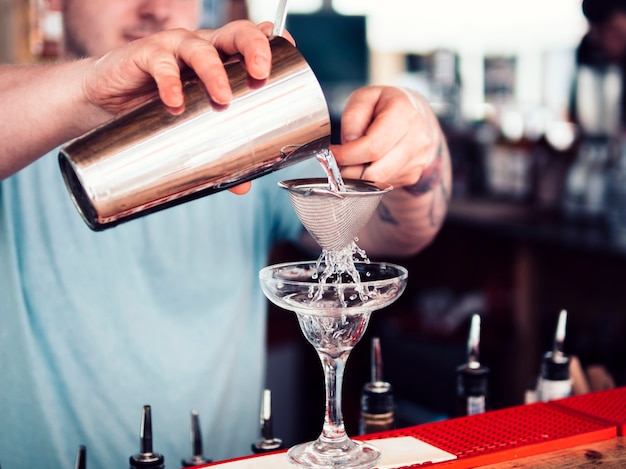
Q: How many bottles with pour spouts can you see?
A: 7